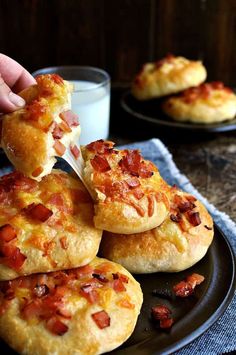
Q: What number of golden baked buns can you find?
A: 6